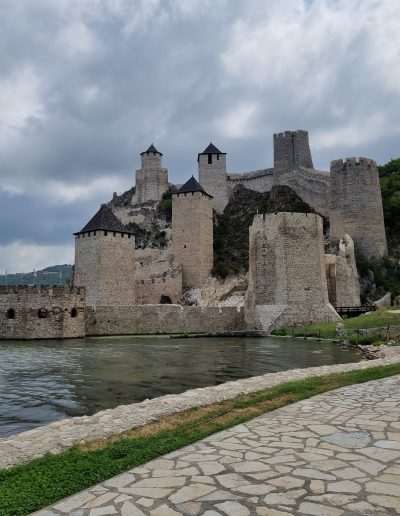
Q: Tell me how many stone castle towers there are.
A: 7